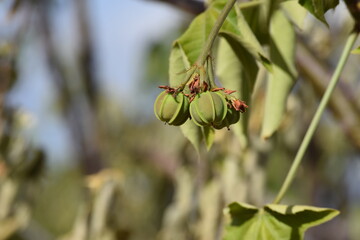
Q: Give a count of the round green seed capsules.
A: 3